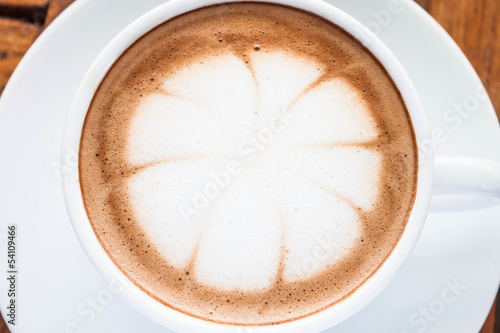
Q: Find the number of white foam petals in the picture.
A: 8